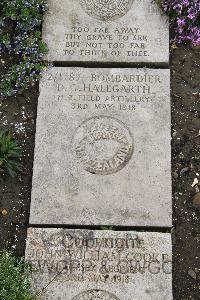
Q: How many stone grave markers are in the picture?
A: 3